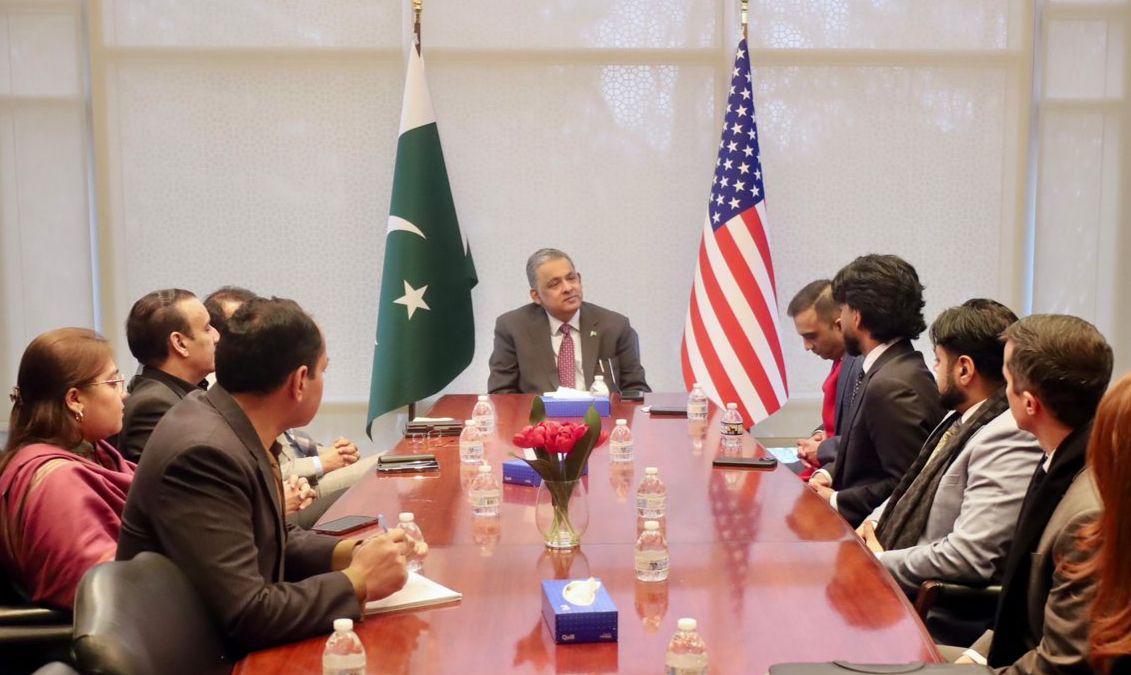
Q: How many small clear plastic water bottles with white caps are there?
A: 12